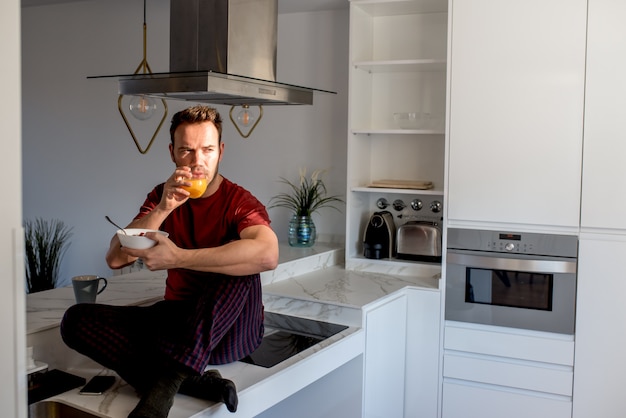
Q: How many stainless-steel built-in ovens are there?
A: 1